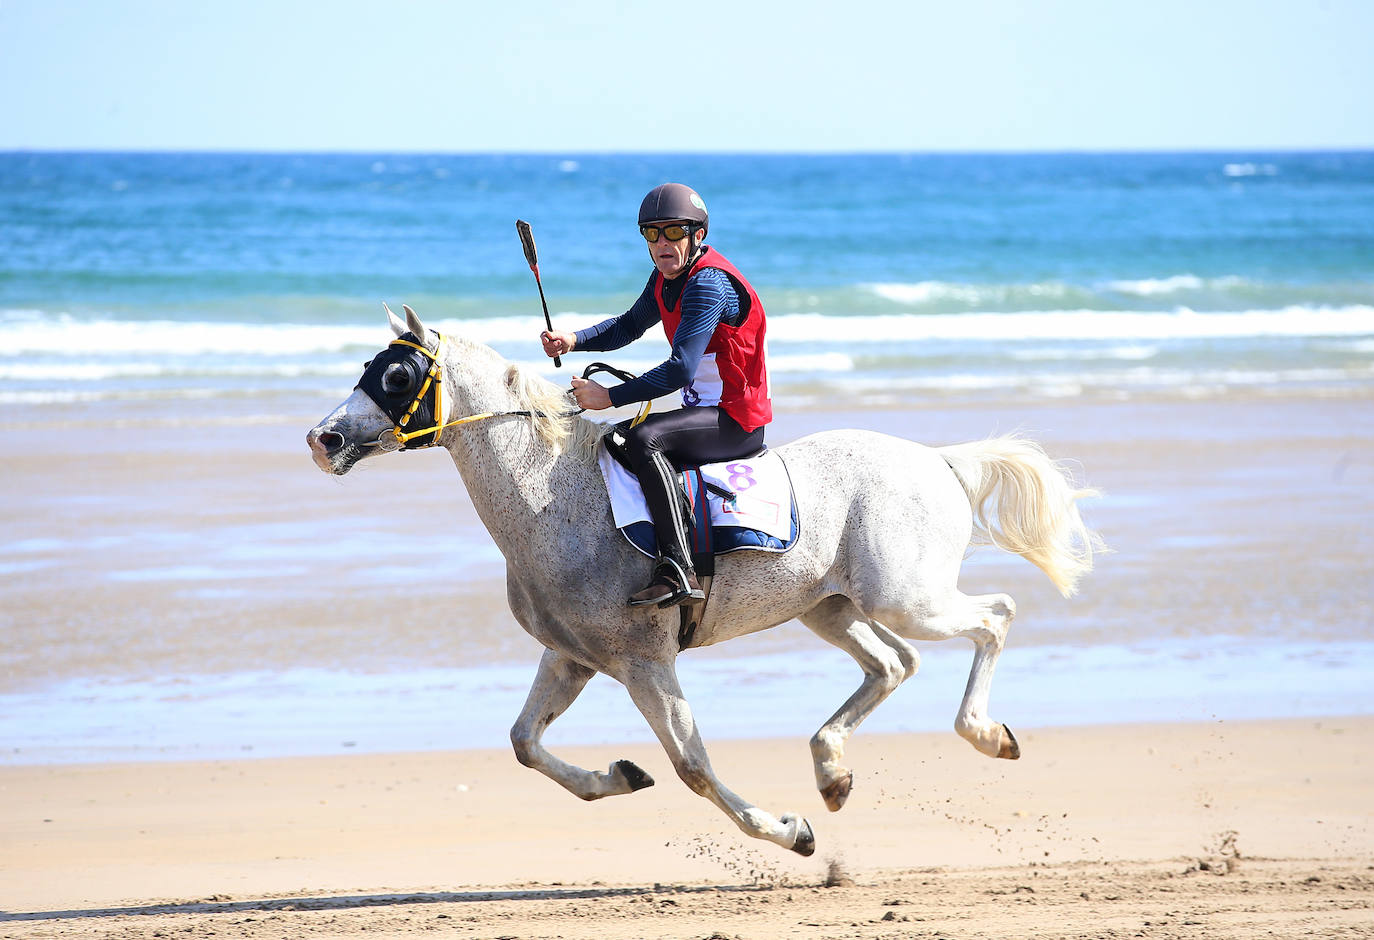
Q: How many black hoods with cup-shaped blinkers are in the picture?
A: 1